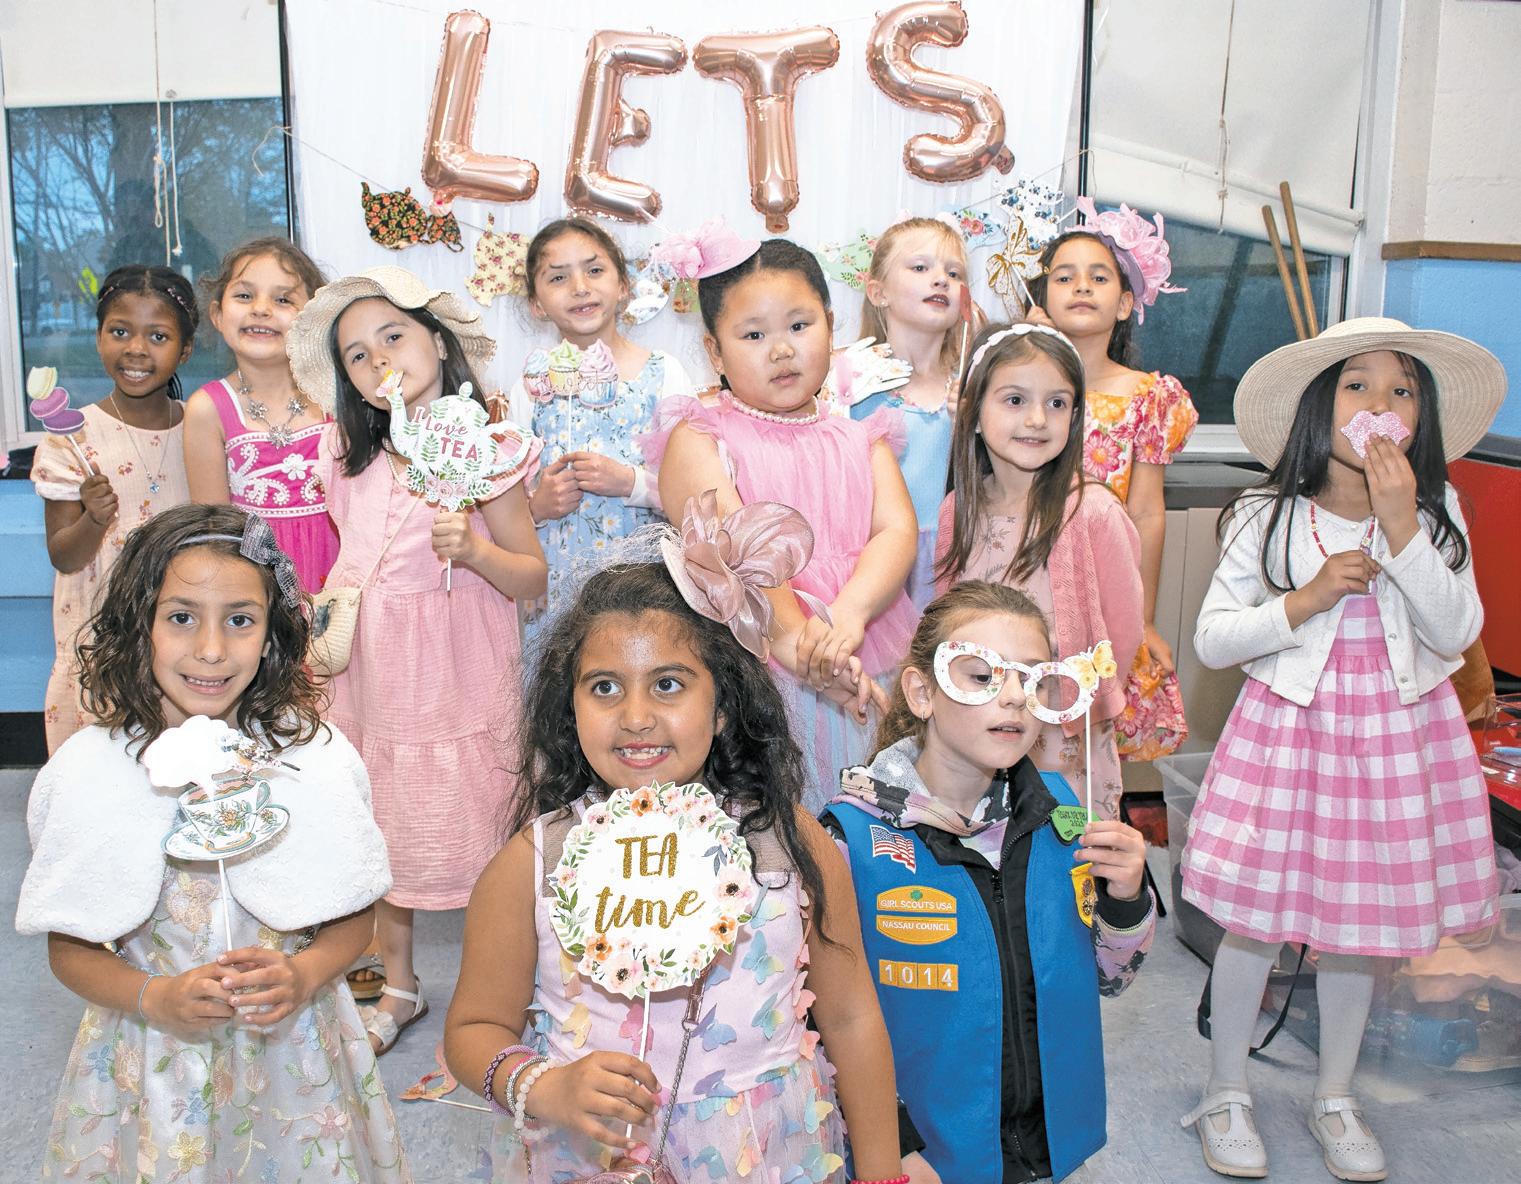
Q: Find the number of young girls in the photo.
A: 12